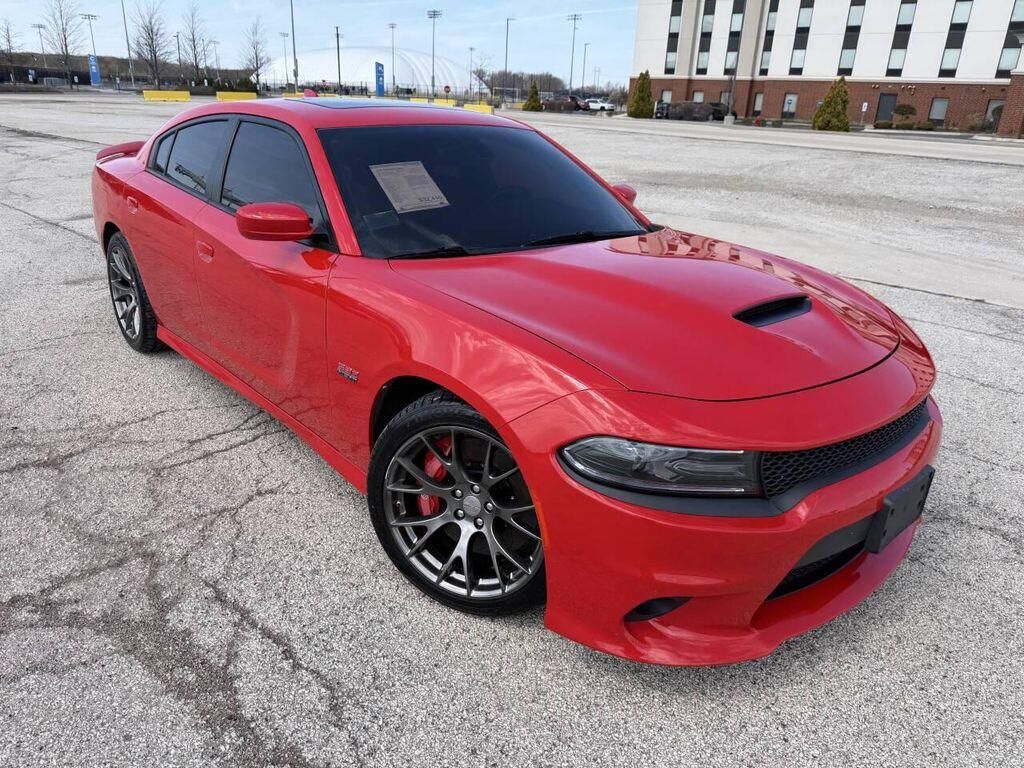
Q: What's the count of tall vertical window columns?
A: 9